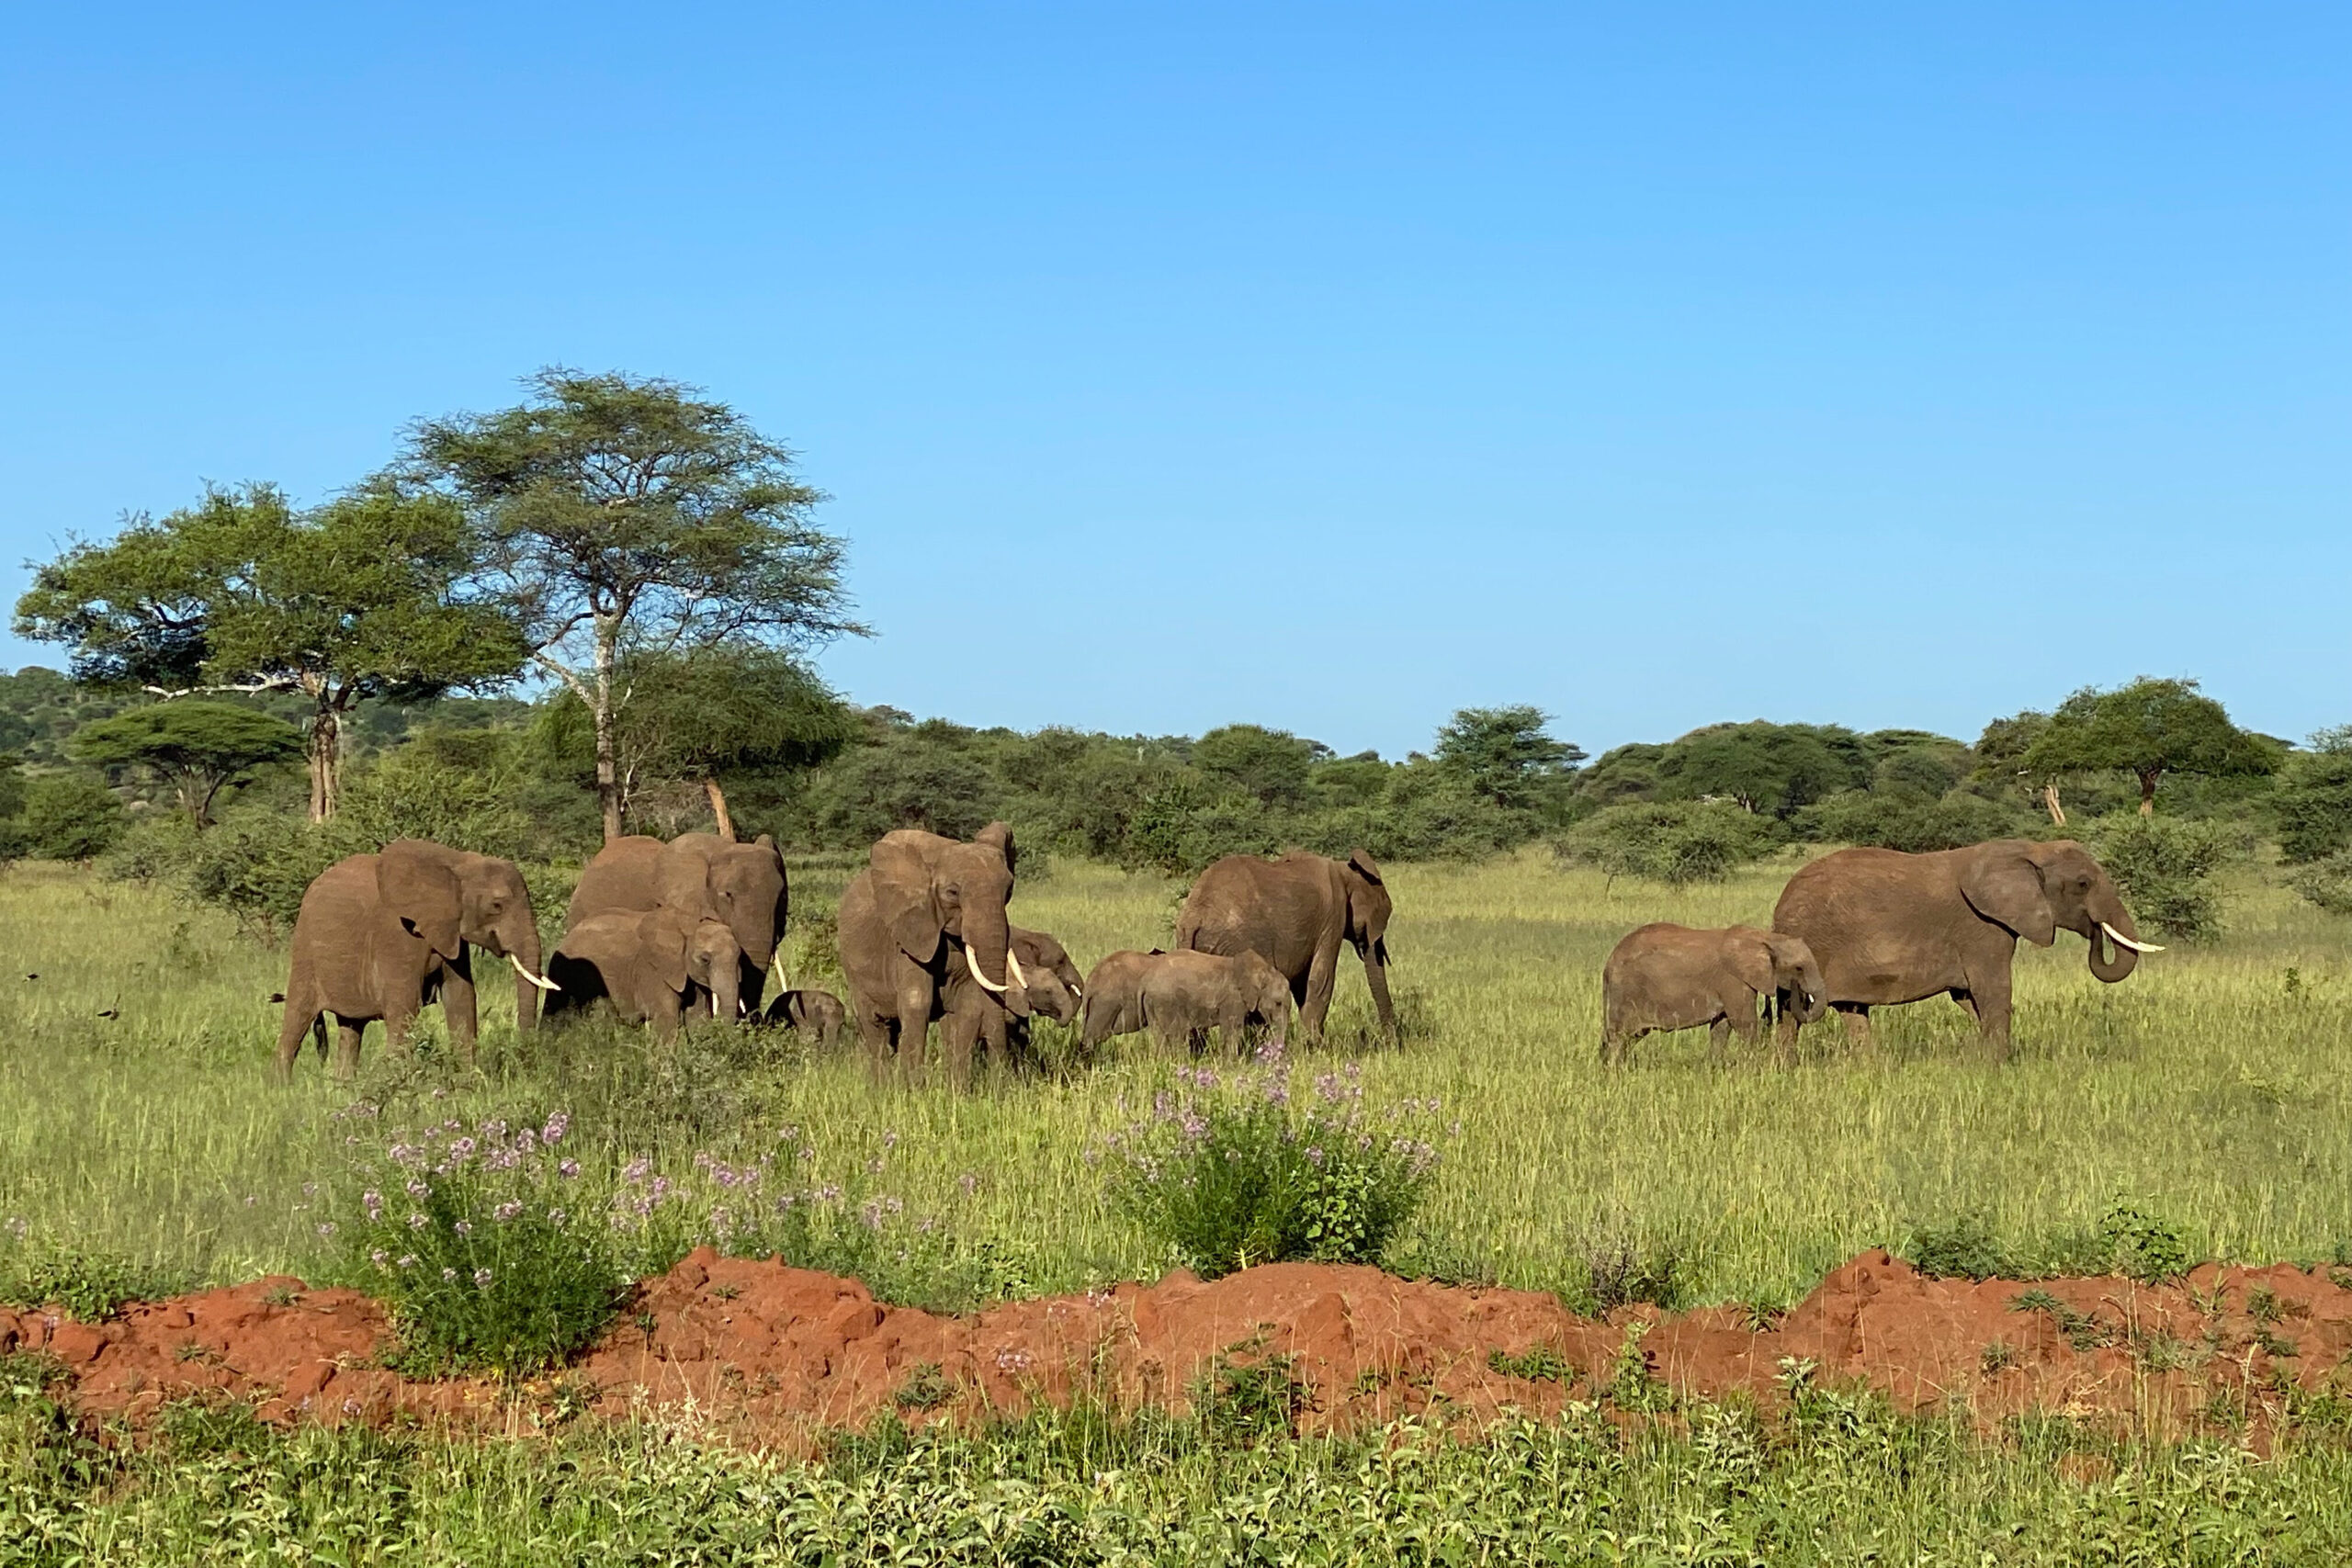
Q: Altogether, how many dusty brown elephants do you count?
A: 12